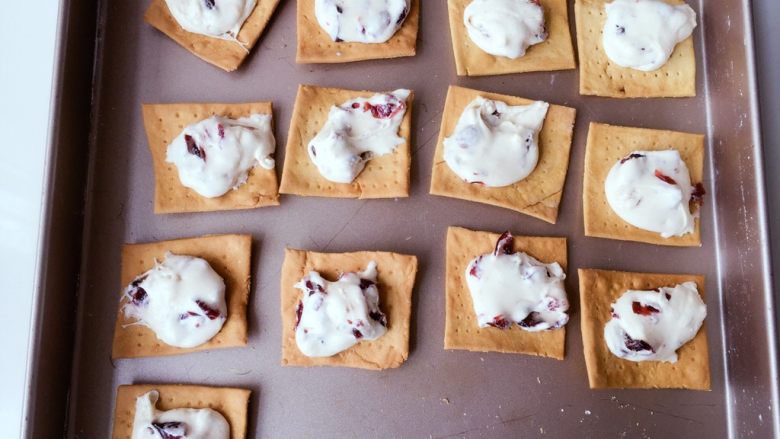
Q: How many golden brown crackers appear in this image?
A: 13